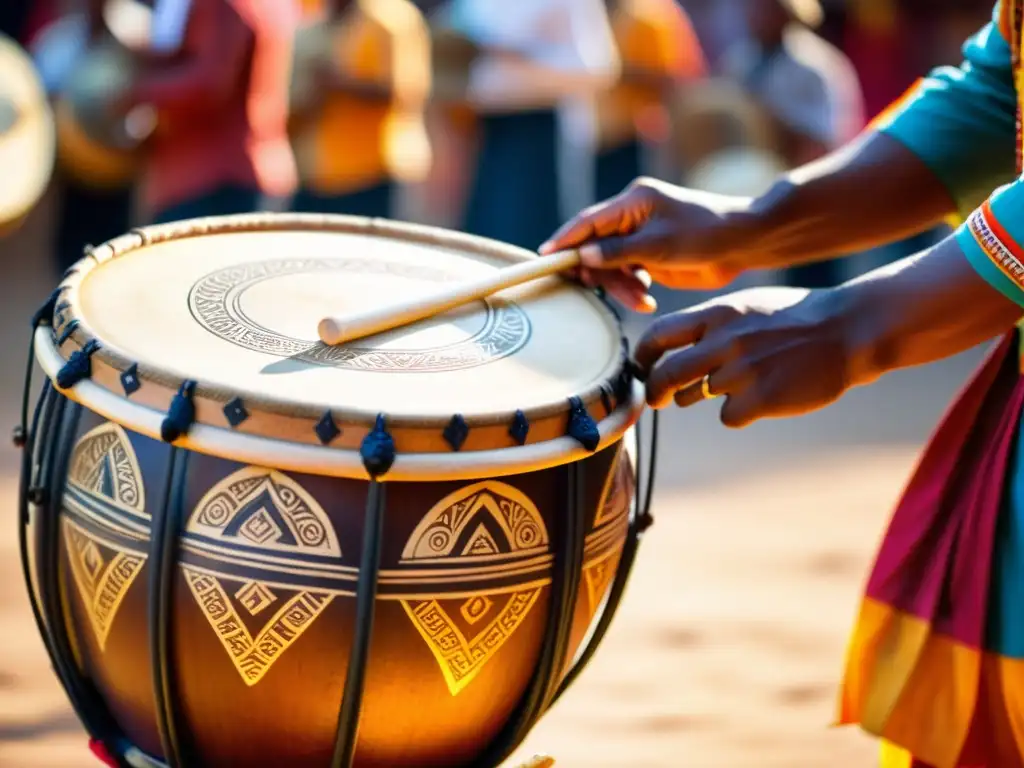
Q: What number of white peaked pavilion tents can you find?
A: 0